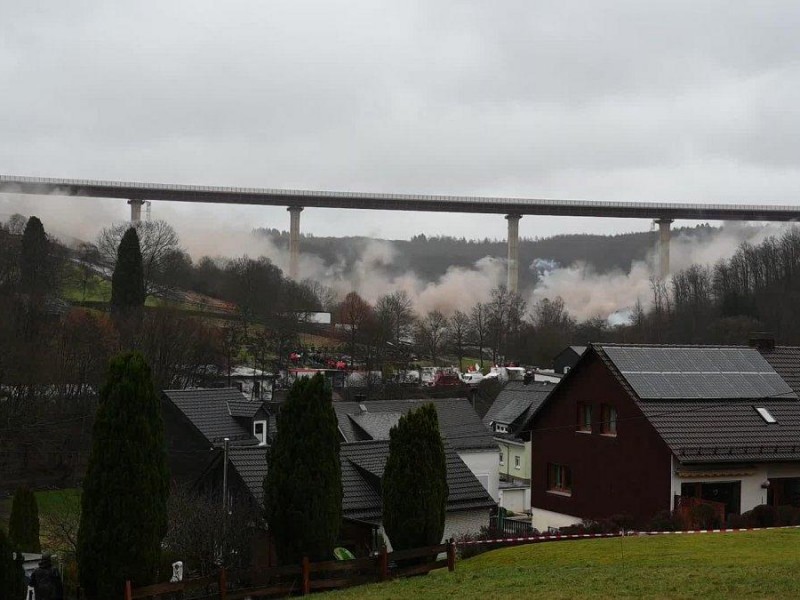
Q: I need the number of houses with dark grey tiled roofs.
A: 5